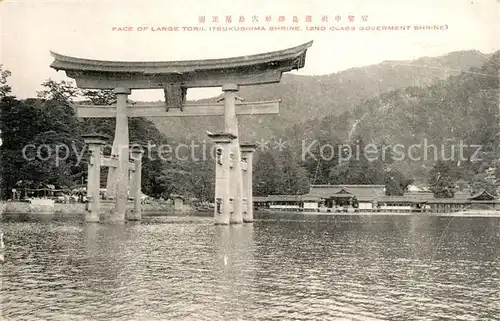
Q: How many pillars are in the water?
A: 6